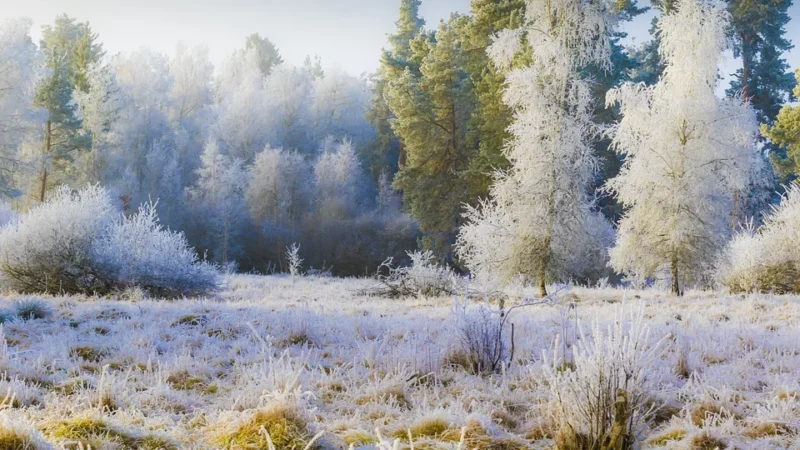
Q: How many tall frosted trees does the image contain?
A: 2